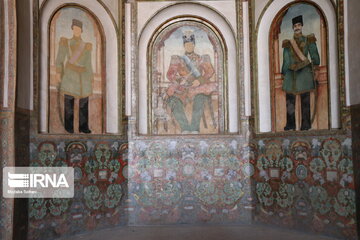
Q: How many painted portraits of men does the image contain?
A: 3